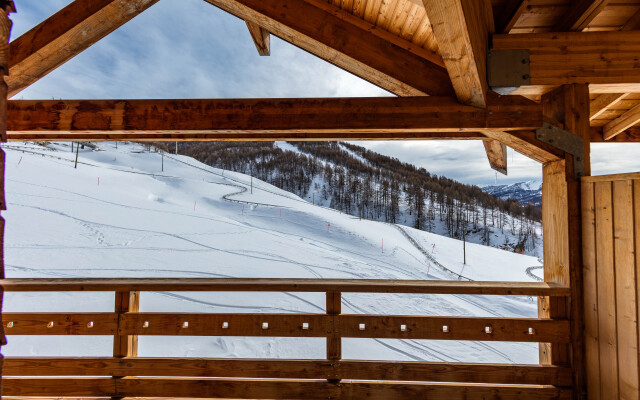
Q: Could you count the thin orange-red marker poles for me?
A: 9